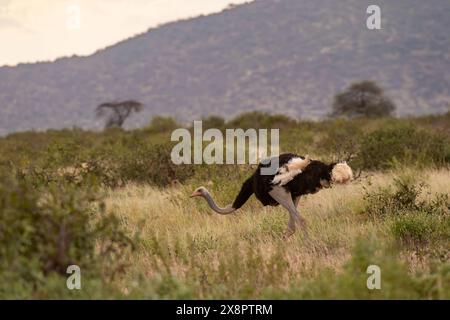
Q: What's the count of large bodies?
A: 1